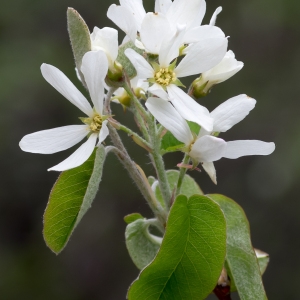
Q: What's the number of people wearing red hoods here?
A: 0